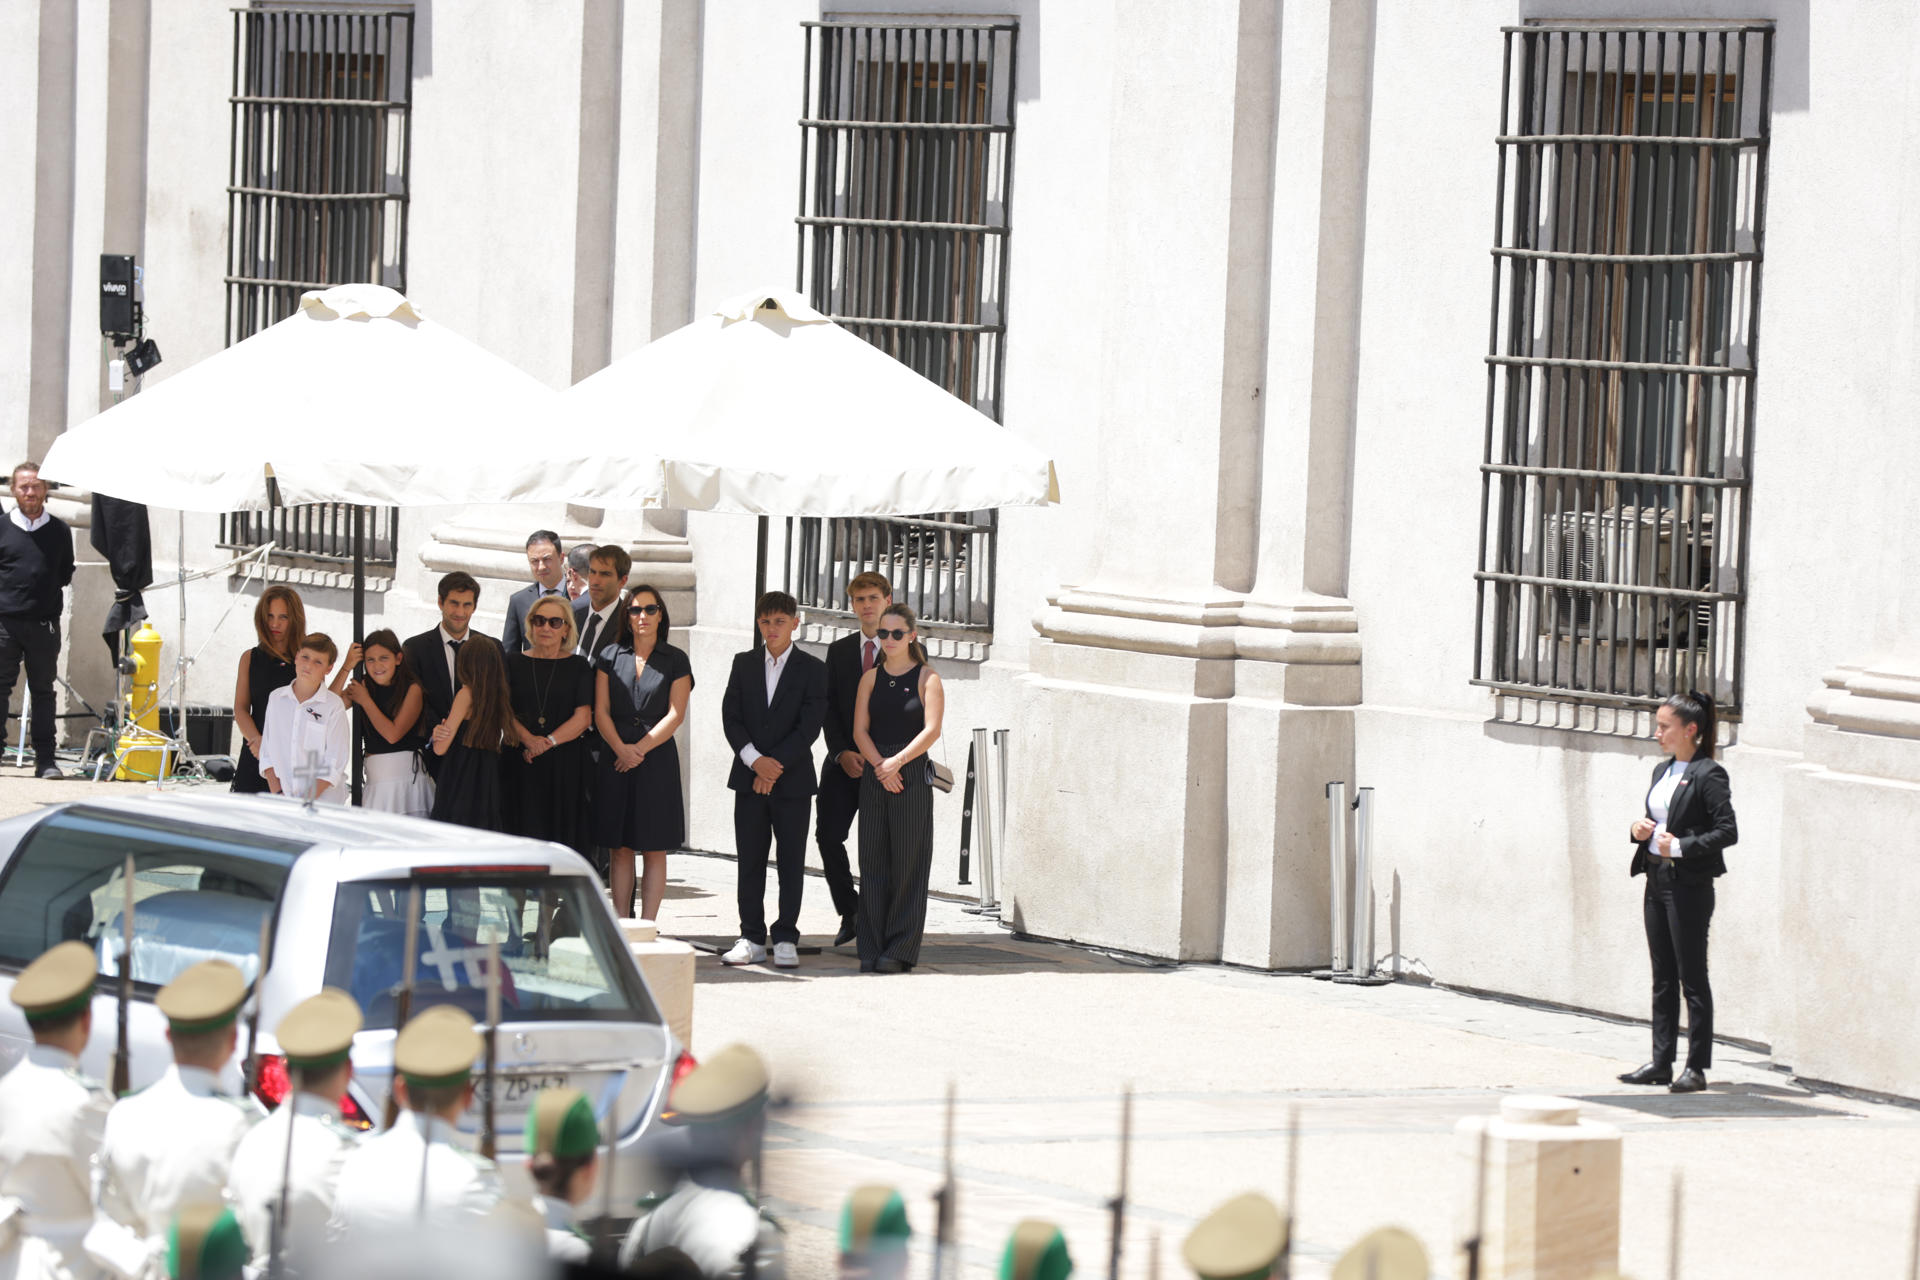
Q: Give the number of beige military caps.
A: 7